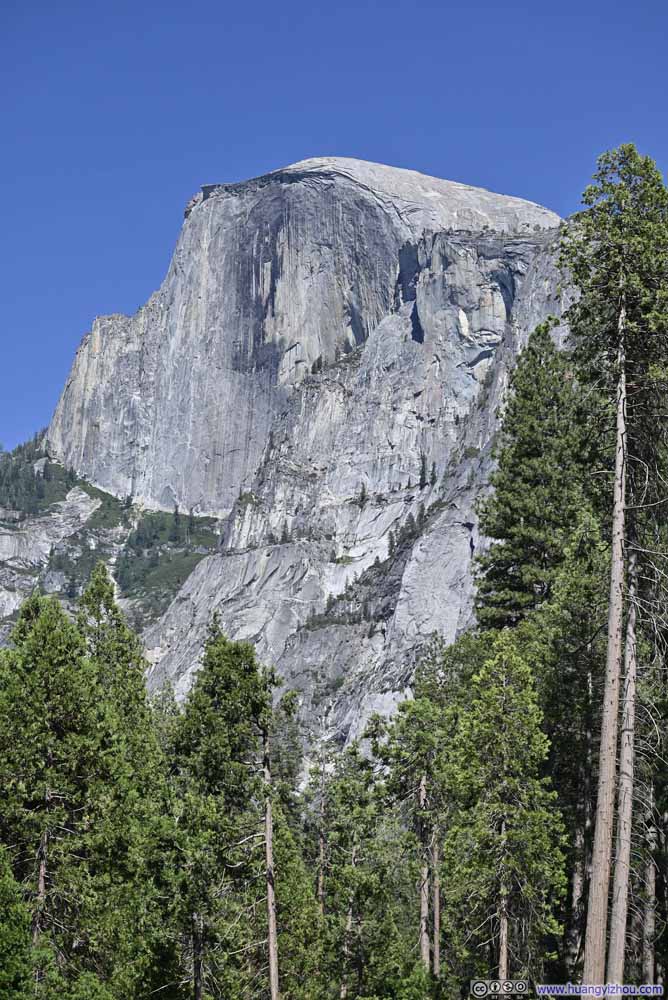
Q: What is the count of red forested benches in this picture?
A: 0